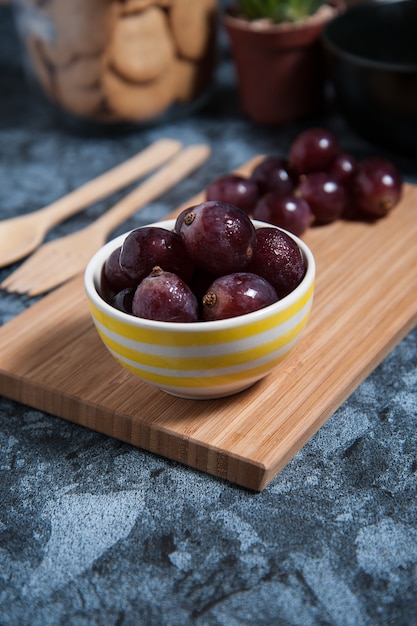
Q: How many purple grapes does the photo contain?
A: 15